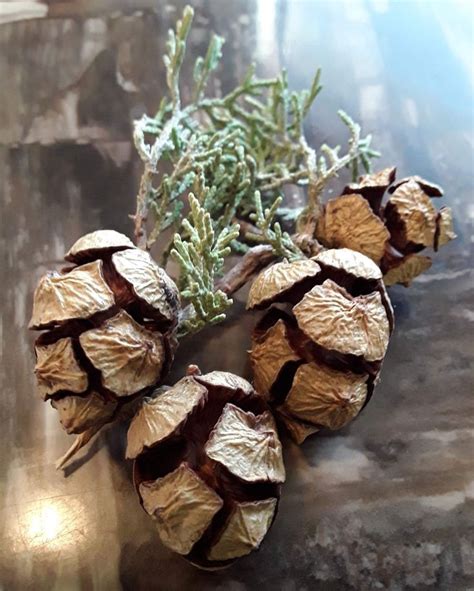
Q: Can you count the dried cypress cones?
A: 4